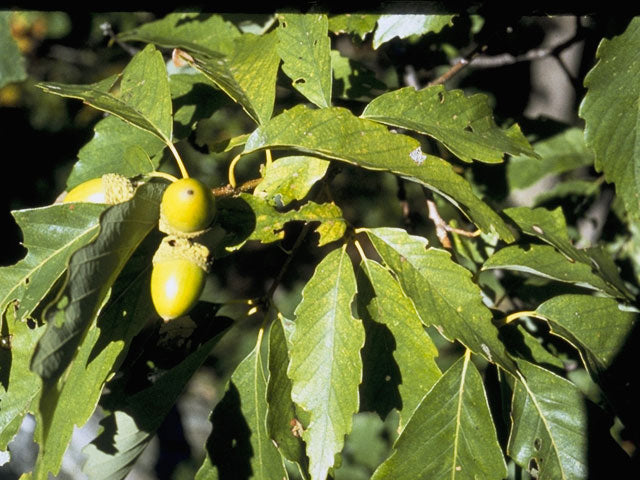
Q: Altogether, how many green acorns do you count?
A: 3